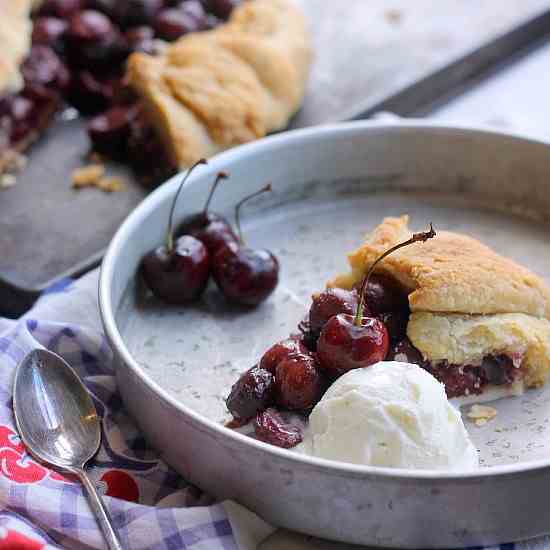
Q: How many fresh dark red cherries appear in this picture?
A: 4